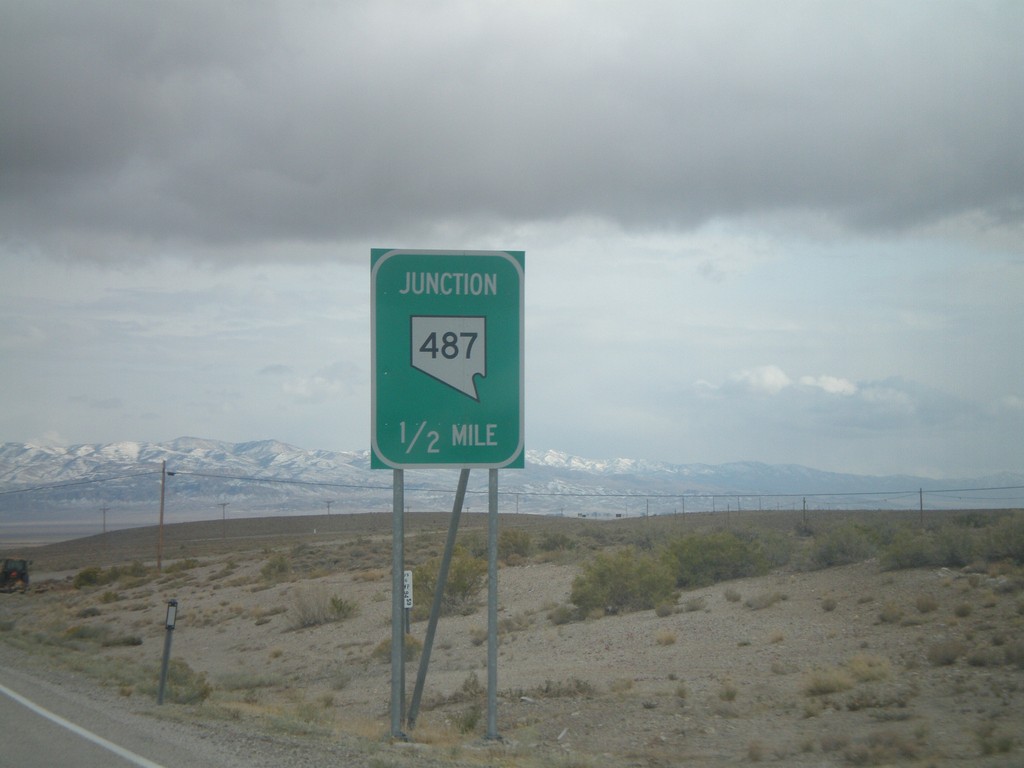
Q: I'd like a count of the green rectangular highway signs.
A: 1